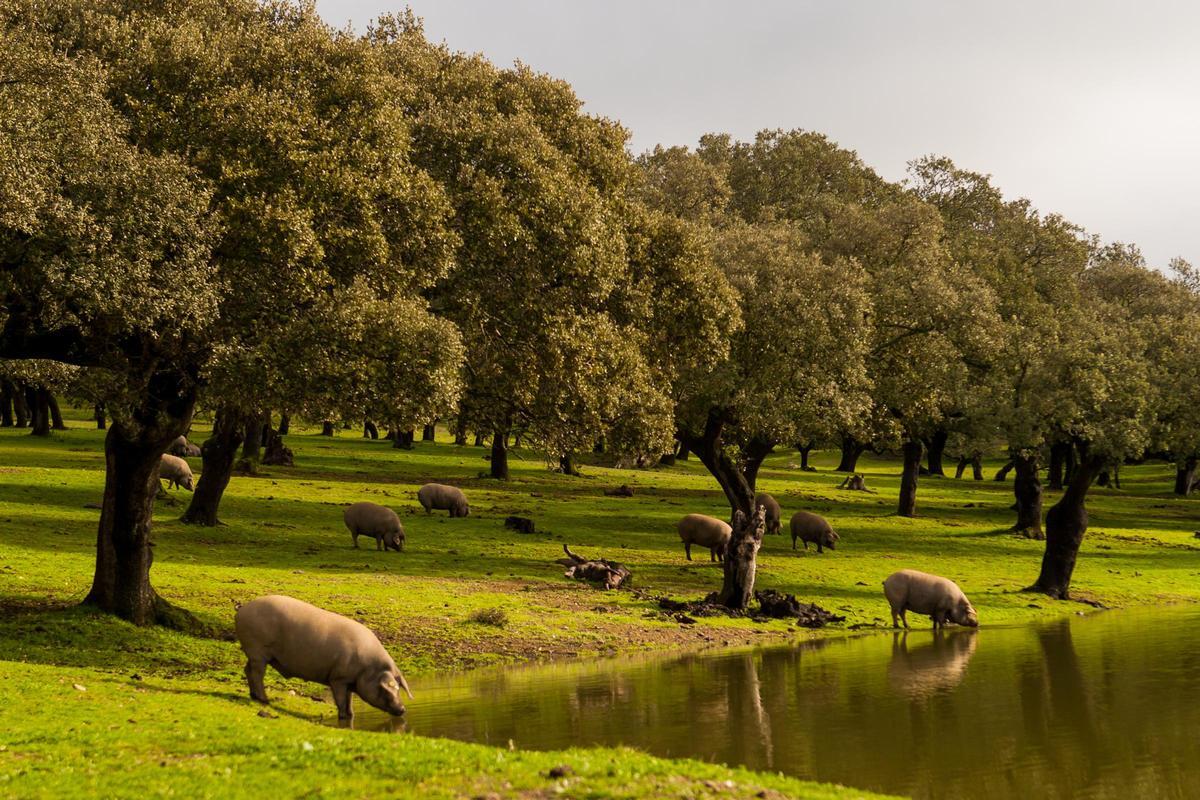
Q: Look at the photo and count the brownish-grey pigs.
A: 9